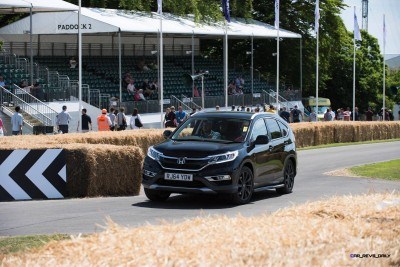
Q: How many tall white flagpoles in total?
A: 7